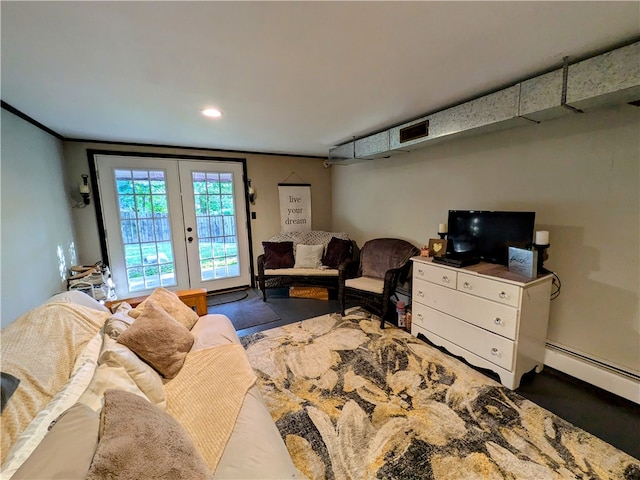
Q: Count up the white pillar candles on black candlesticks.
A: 2